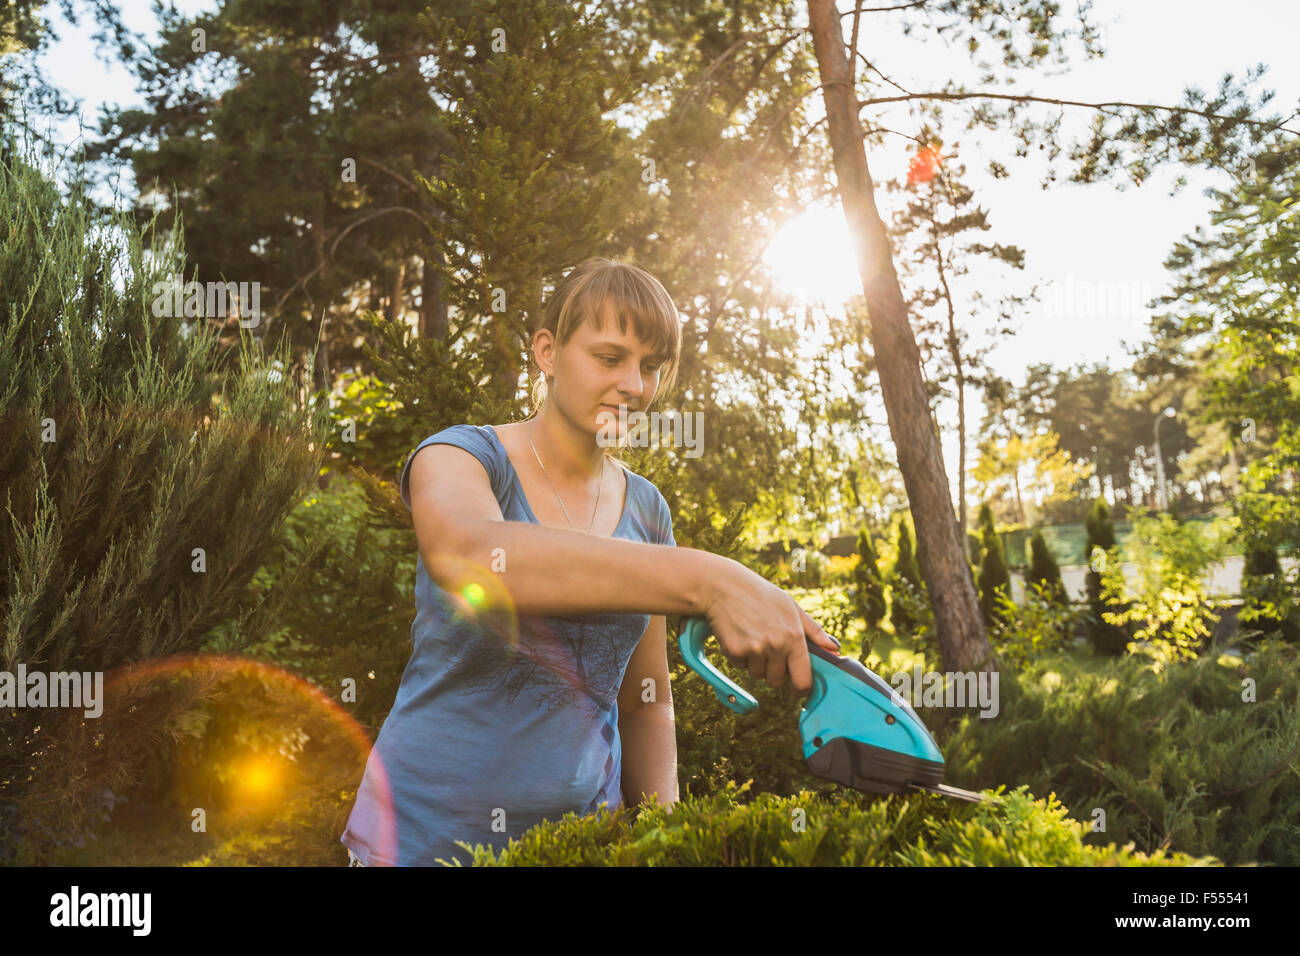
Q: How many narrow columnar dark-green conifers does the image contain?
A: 6